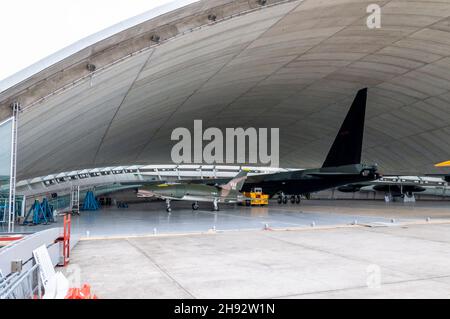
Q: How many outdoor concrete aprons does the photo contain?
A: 1